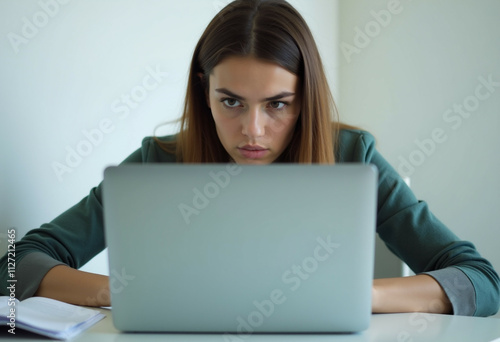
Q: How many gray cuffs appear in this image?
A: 2